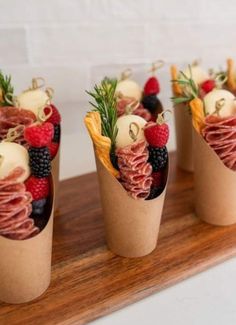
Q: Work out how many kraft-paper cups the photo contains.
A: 6